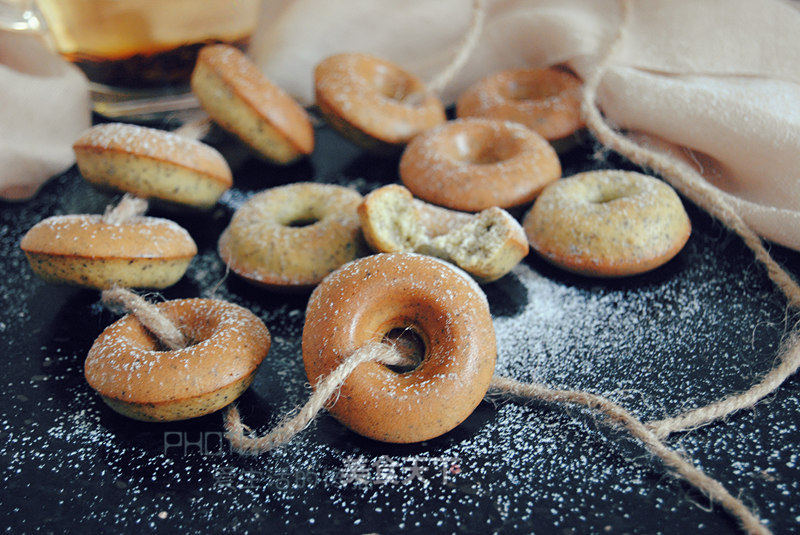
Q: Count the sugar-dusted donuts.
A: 11